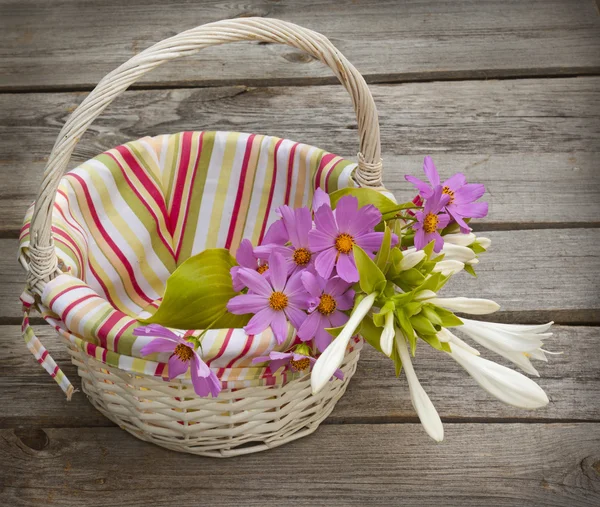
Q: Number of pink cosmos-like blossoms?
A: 9